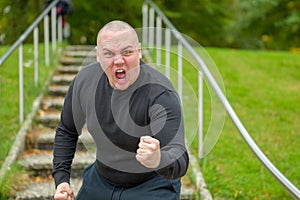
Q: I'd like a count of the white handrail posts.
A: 11